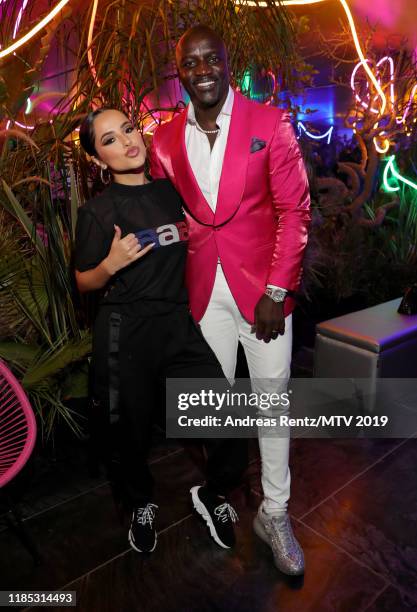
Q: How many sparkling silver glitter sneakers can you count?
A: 1